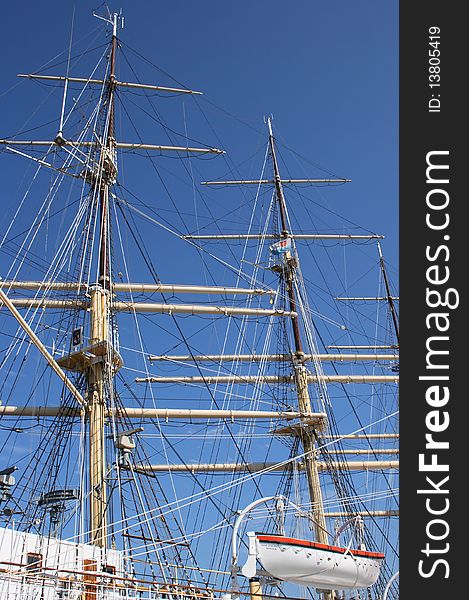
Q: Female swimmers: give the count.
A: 0